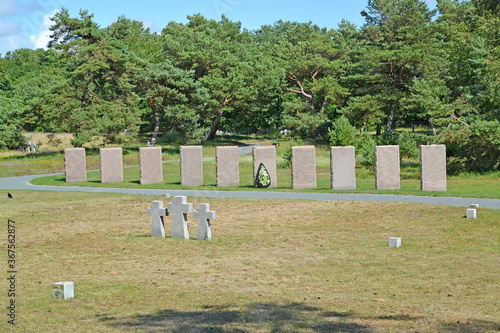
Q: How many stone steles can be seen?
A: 10